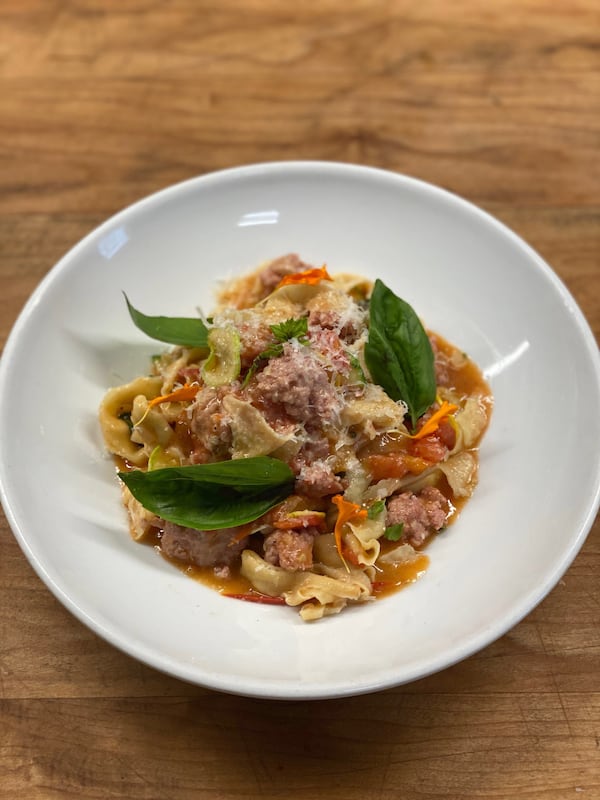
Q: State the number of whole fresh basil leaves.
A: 3